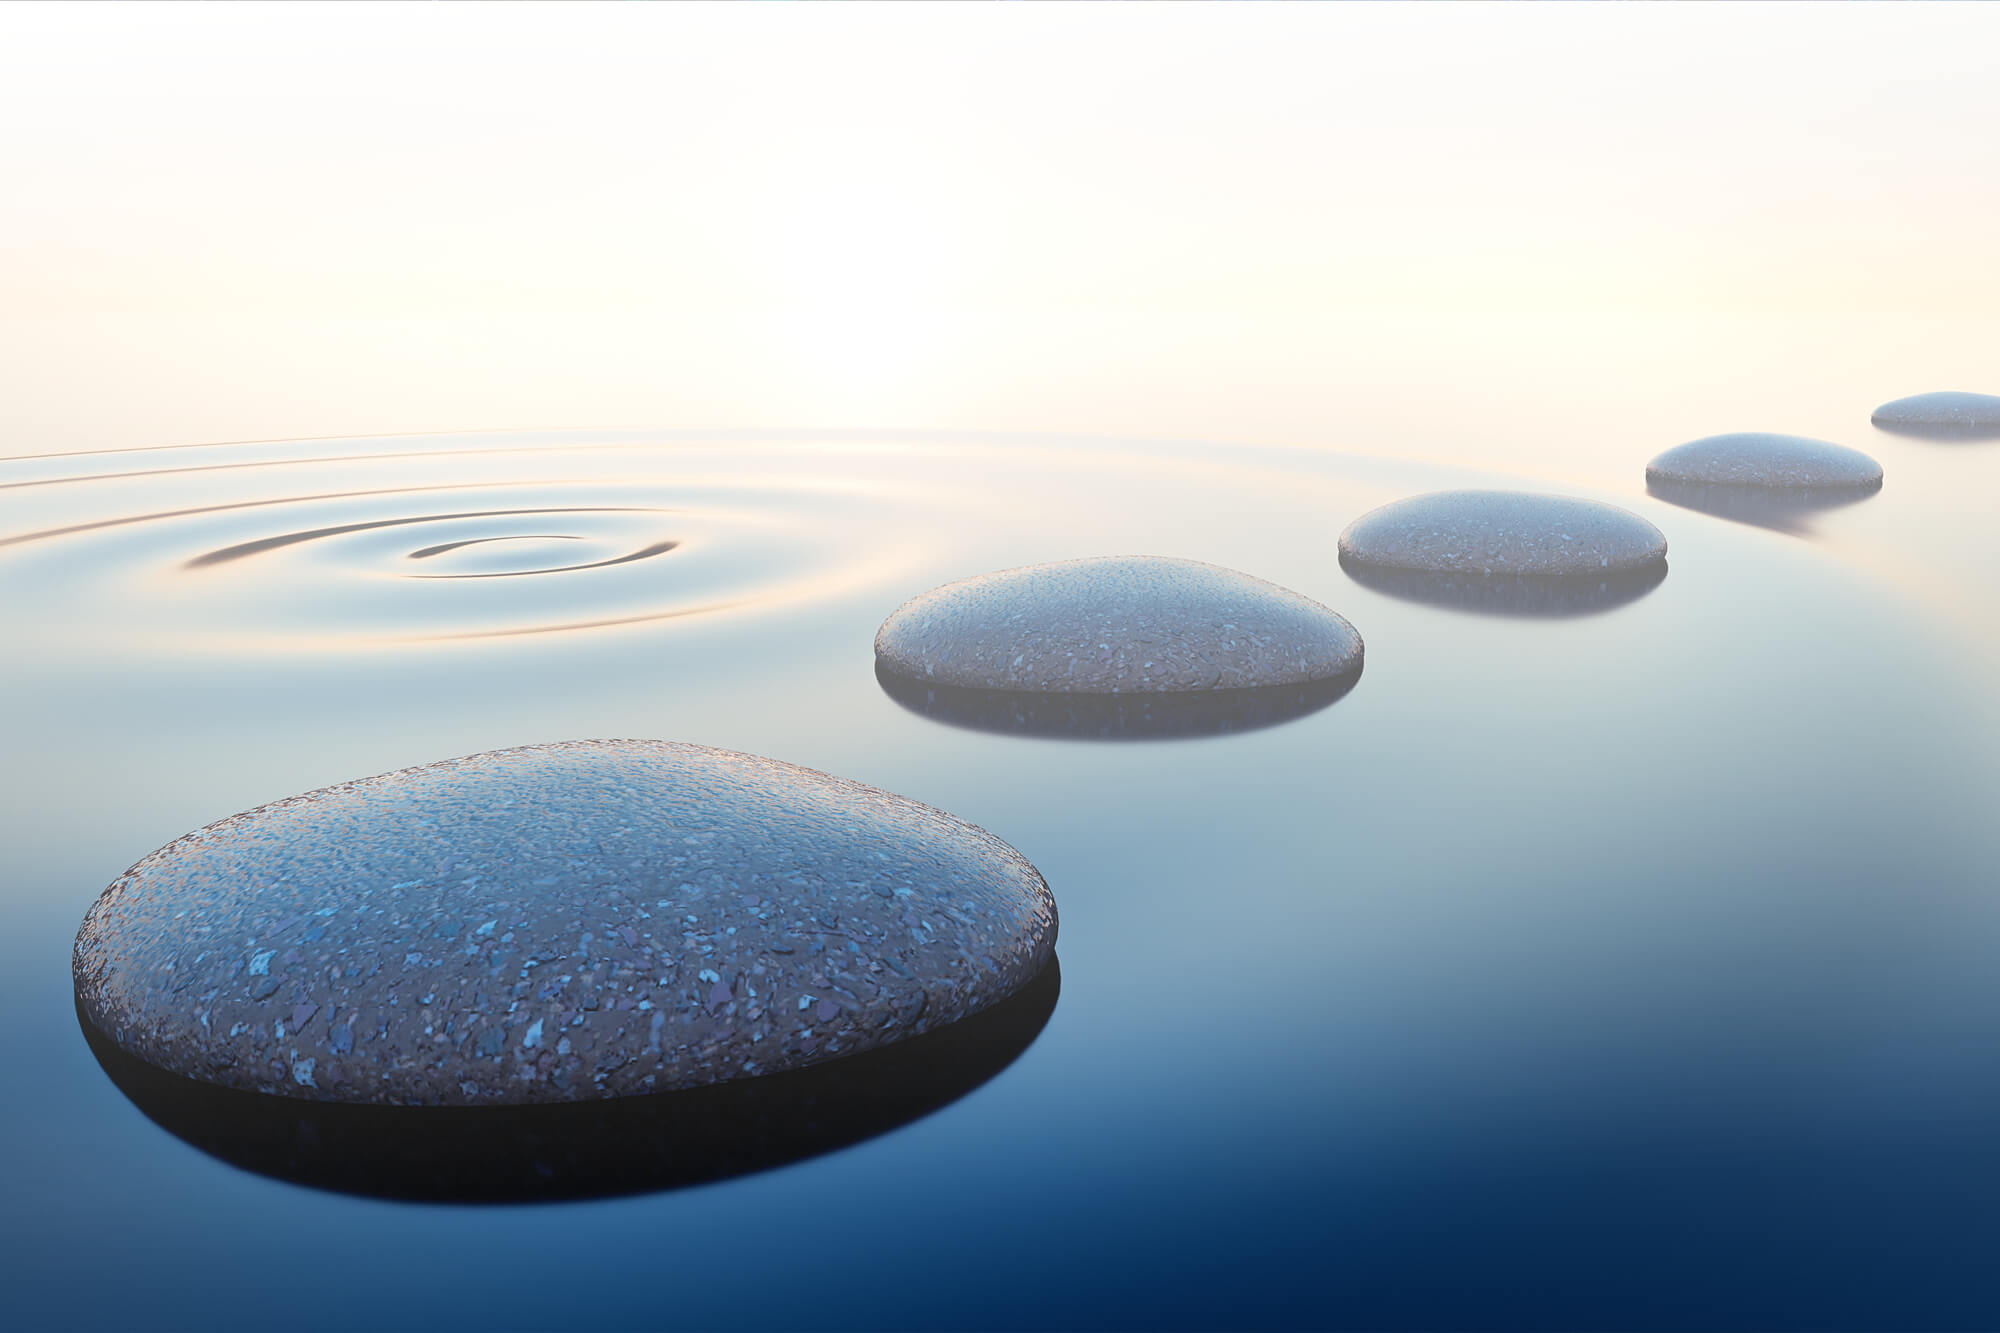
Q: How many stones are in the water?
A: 5